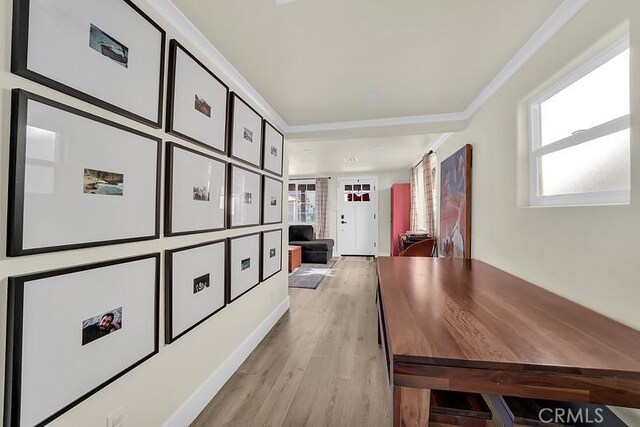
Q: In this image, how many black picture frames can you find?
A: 12